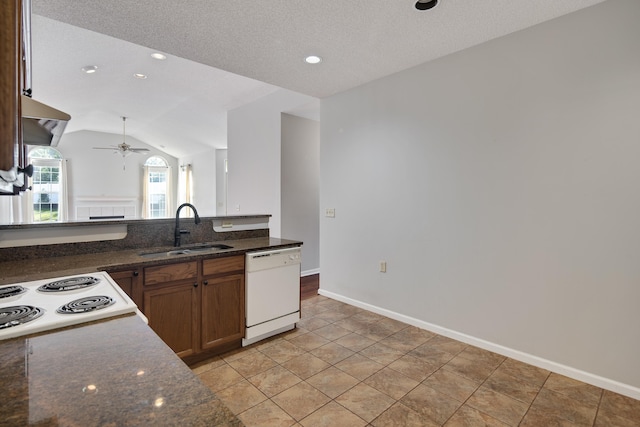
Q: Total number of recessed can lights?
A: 5